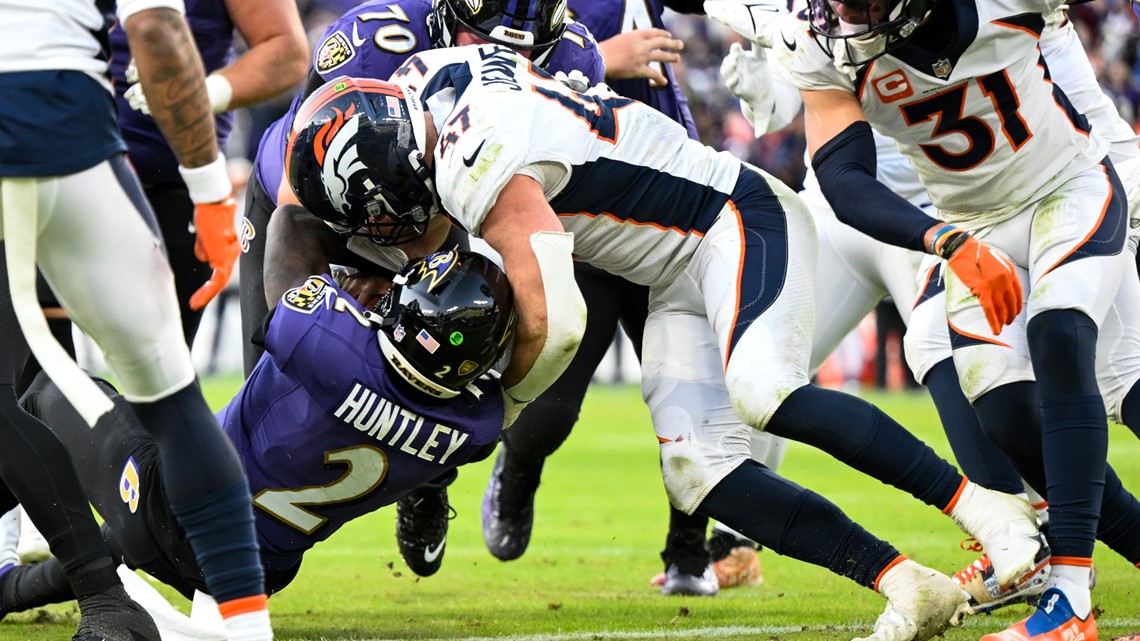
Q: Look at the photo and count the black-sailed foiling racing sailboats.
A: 0